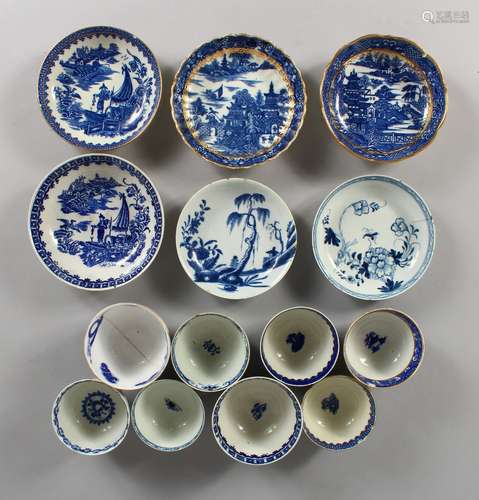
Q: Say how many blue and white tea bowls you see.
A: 8